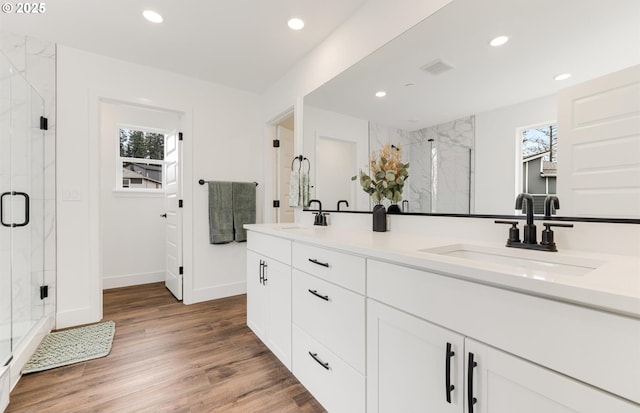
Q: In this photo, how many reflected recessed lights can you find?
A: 3